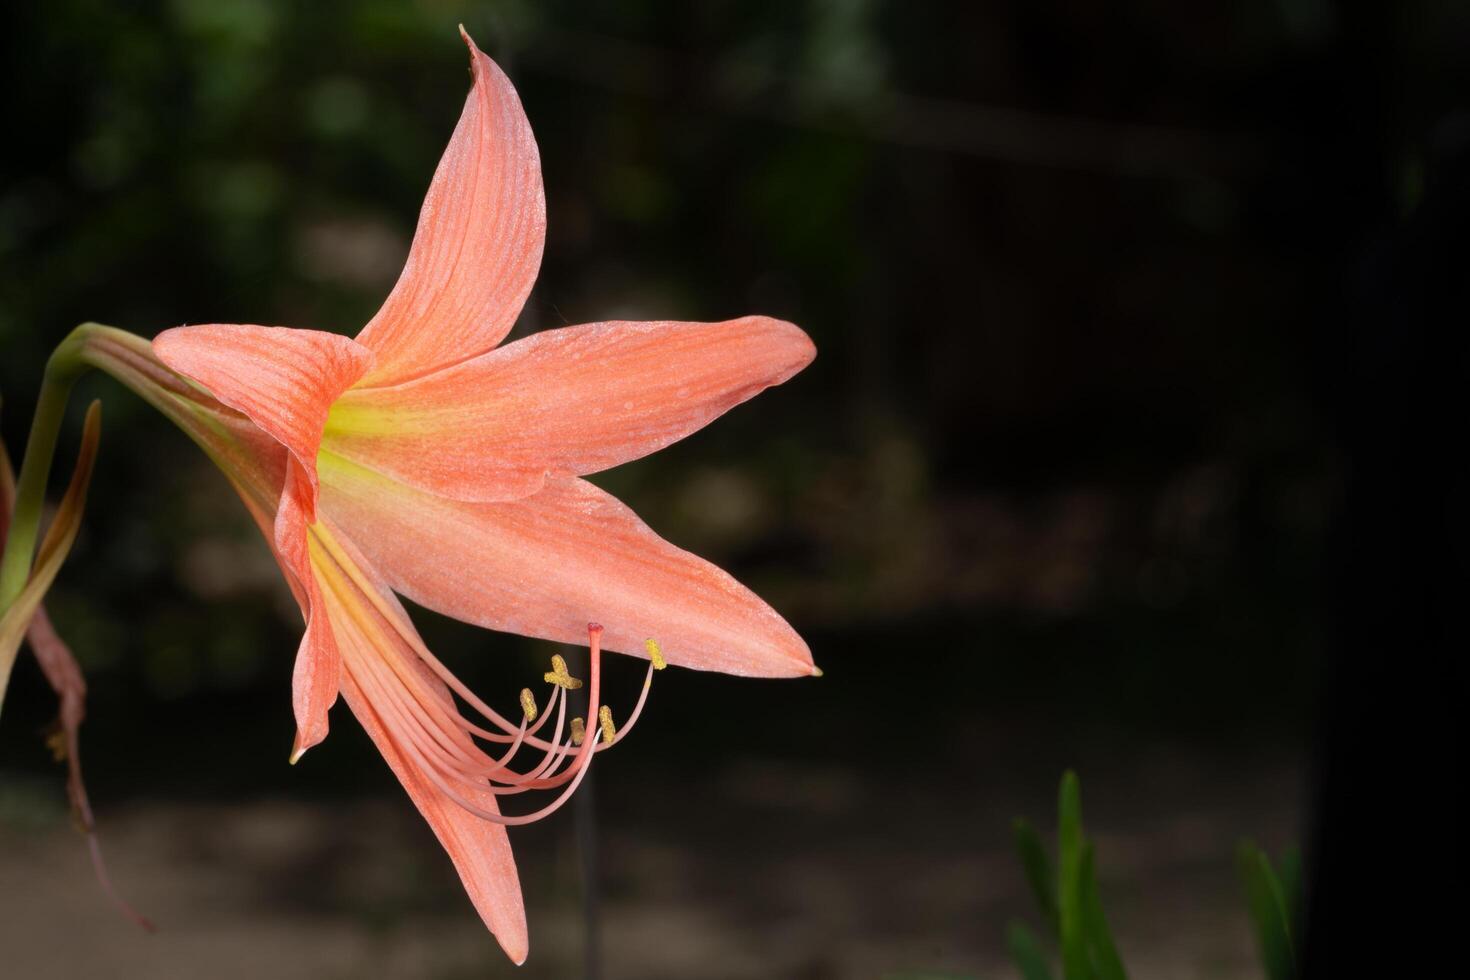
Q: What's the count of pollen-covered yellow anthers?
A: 6